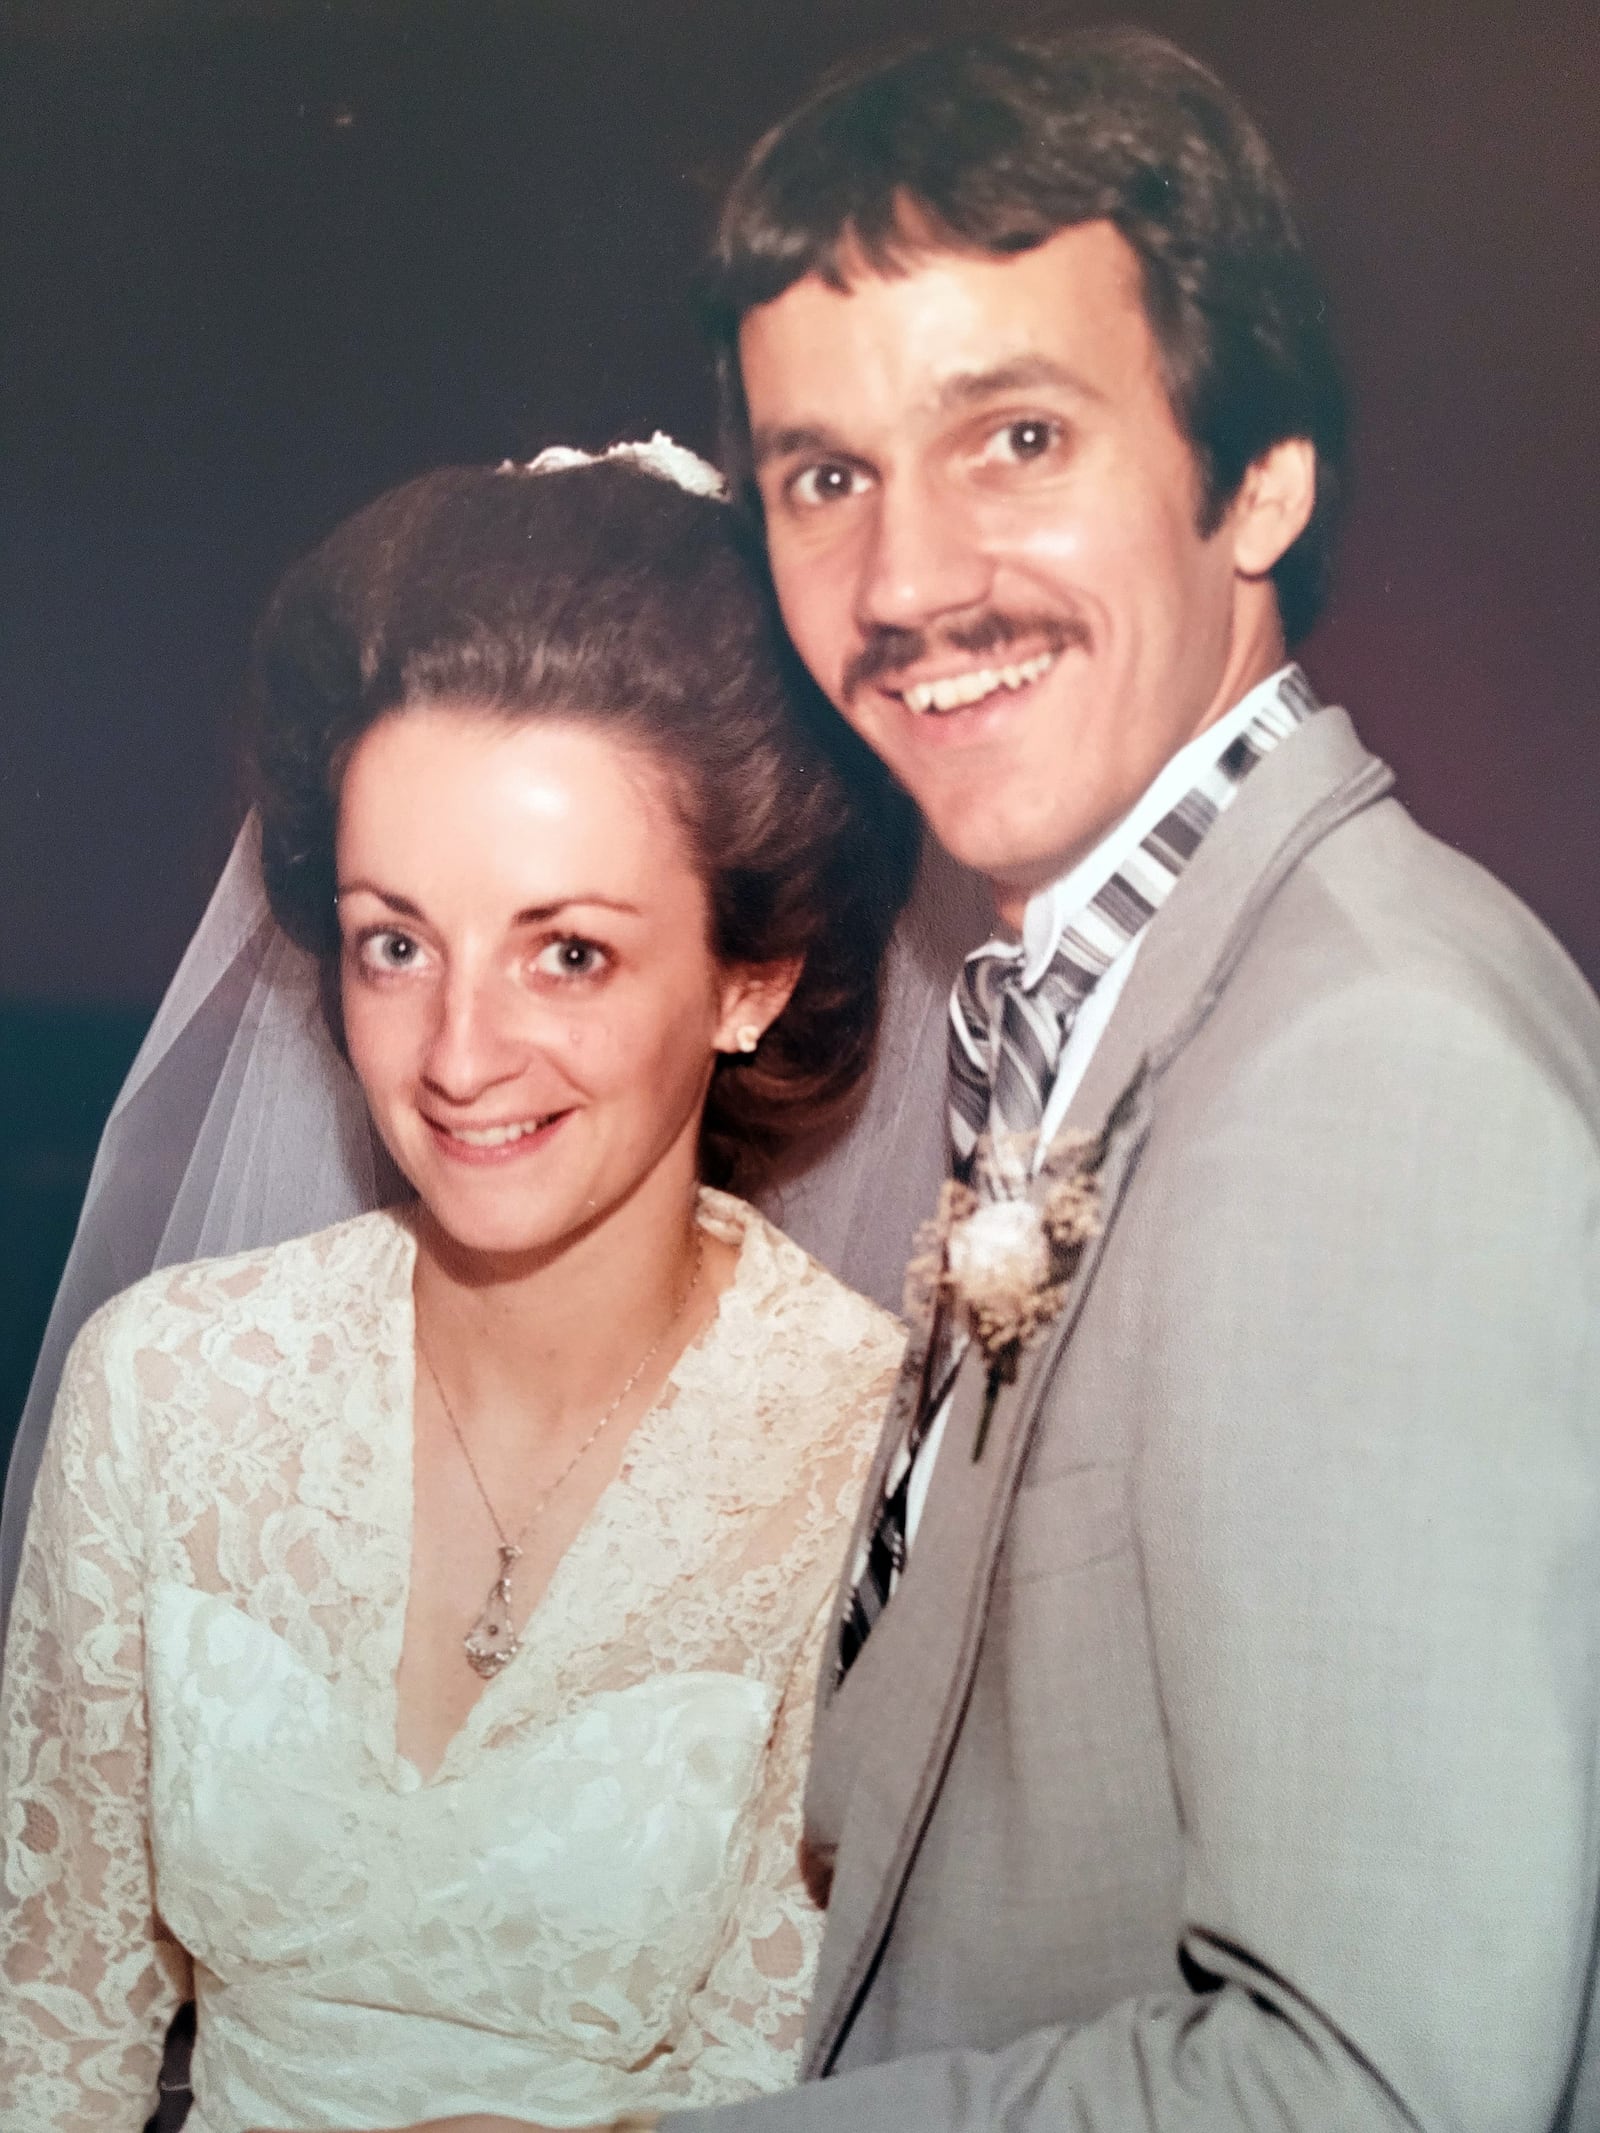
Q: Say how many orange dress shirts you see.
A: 0